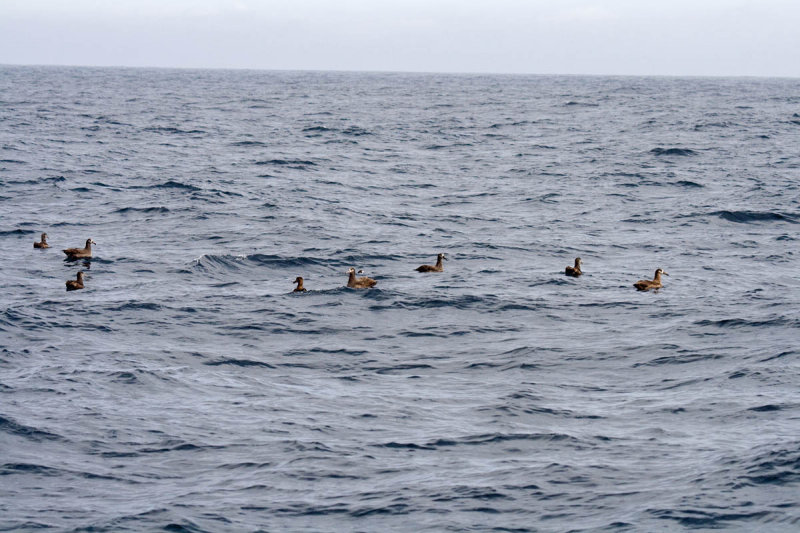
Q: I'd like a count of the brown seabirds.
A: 8